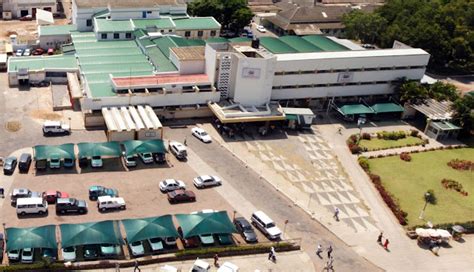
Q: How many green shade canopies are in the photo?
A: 9